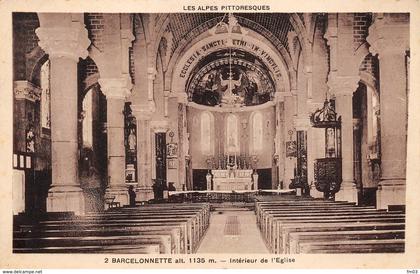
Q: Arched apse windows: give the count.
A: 3